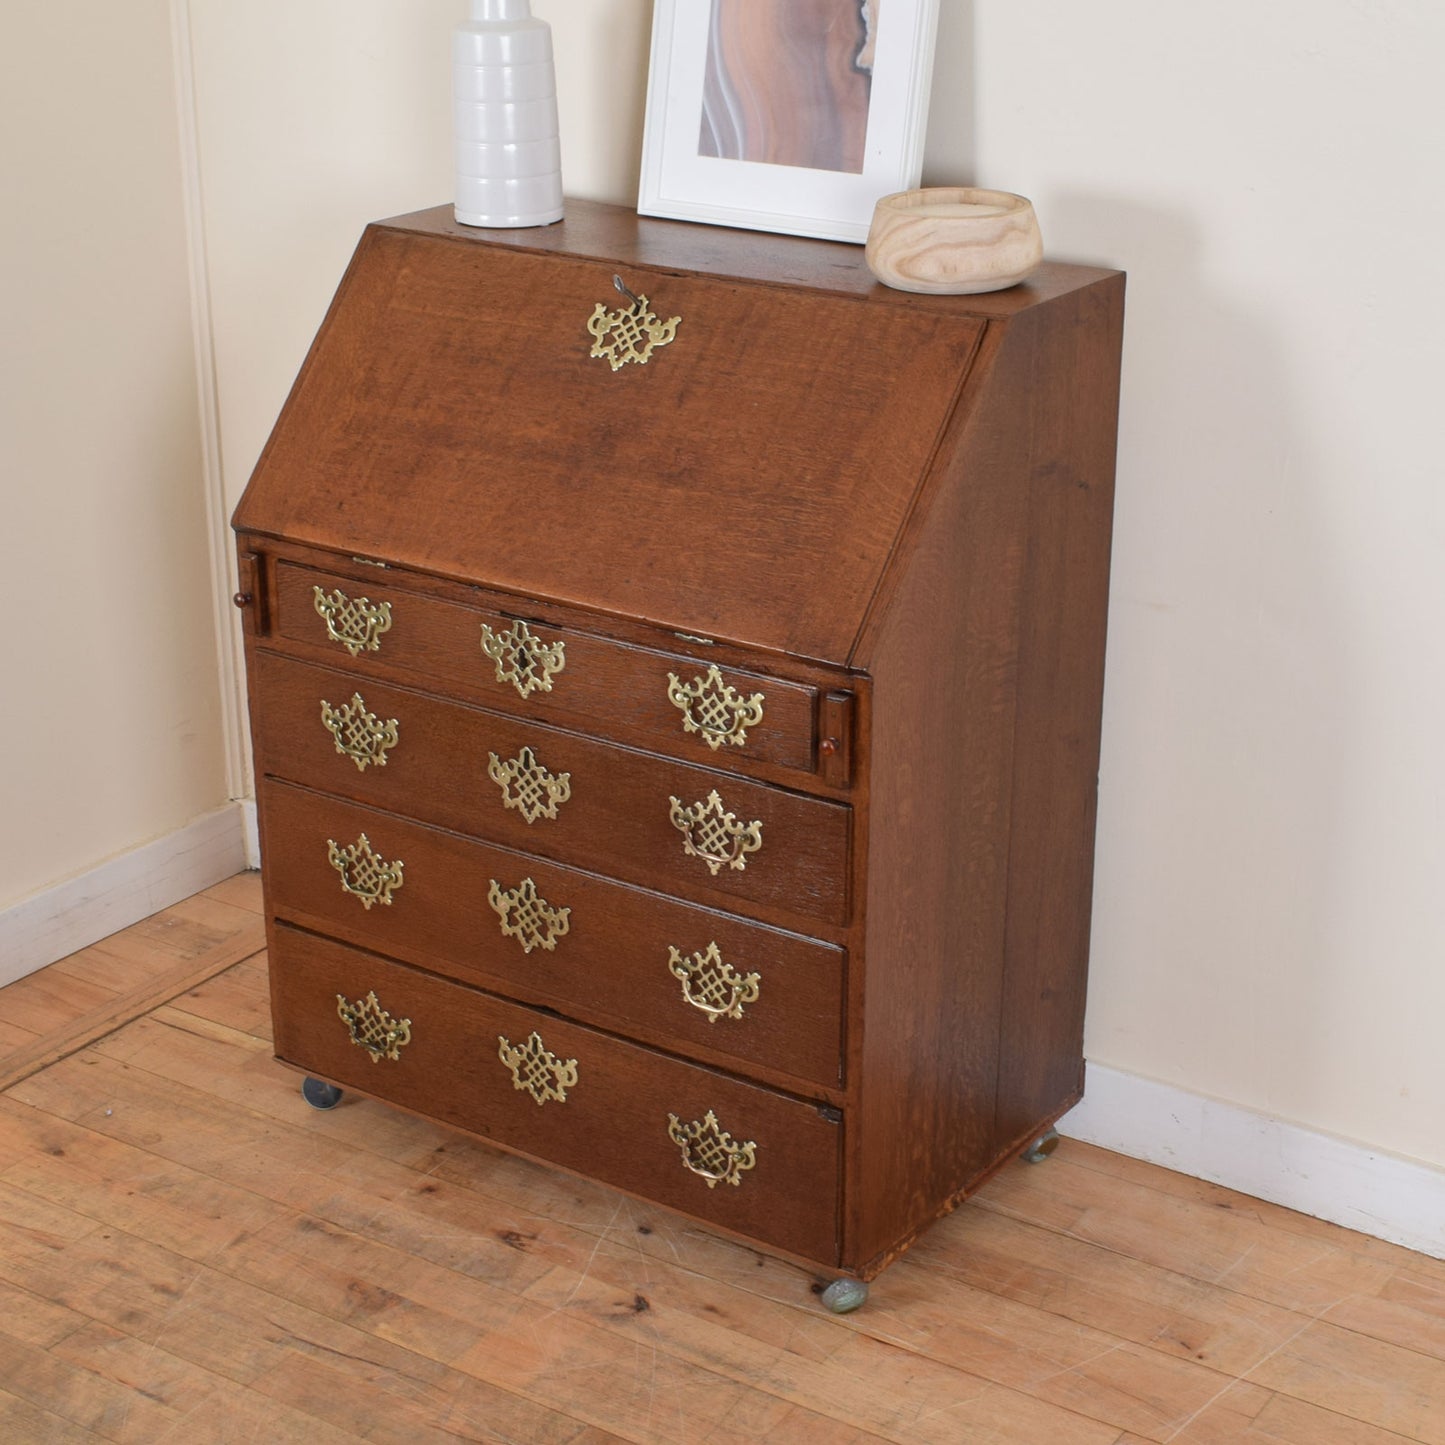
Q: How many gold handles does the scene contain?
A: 8